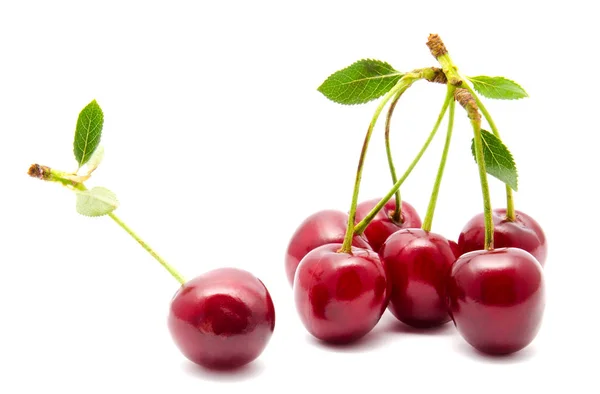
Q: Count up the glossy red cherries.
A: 7